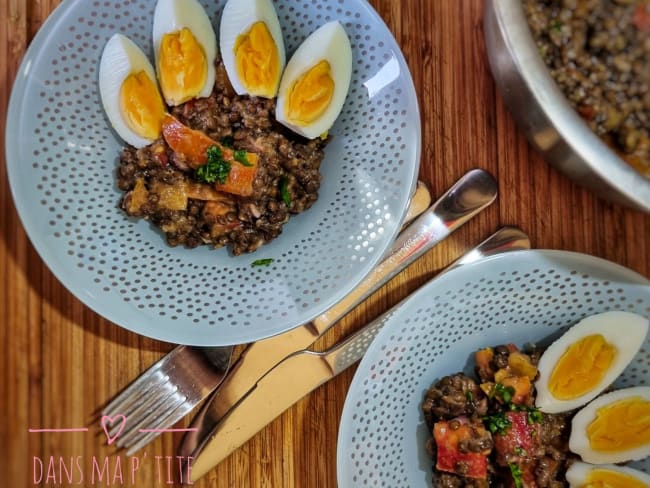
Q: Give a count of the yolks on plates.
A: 7